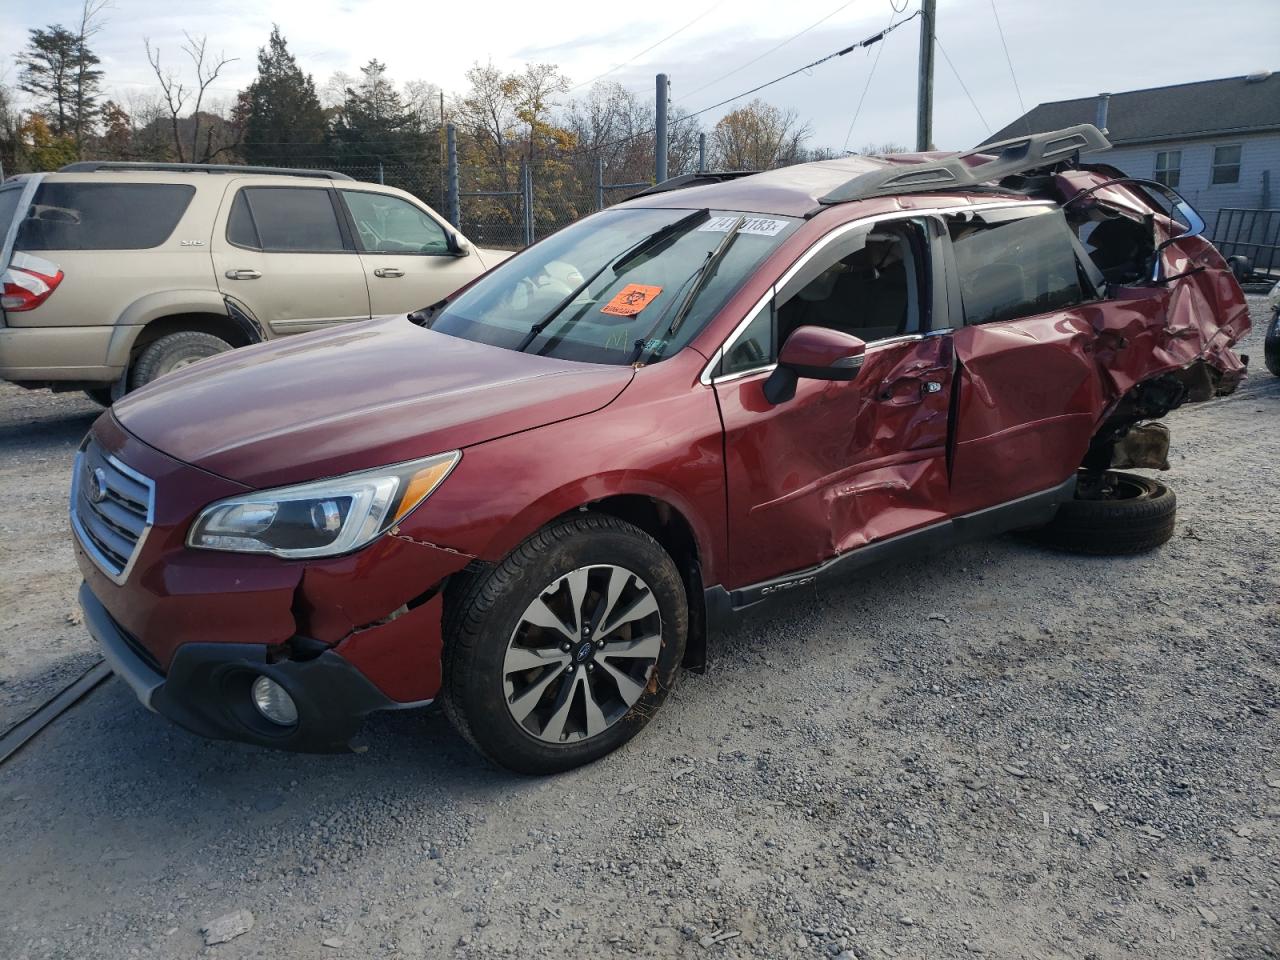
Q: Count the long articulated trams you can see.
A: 0